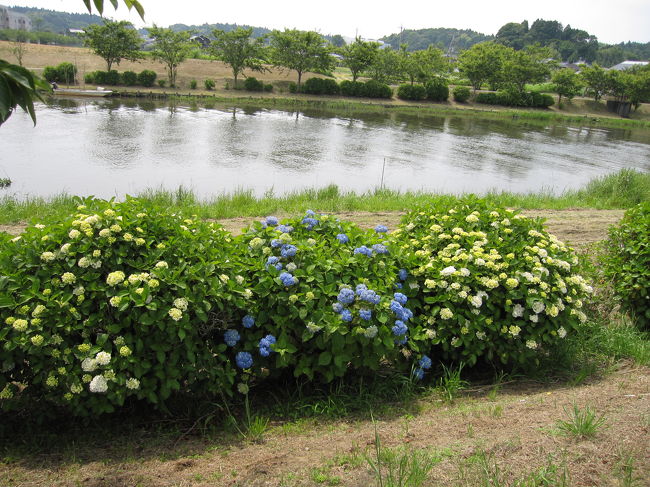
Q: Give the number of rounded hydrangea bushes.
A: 3